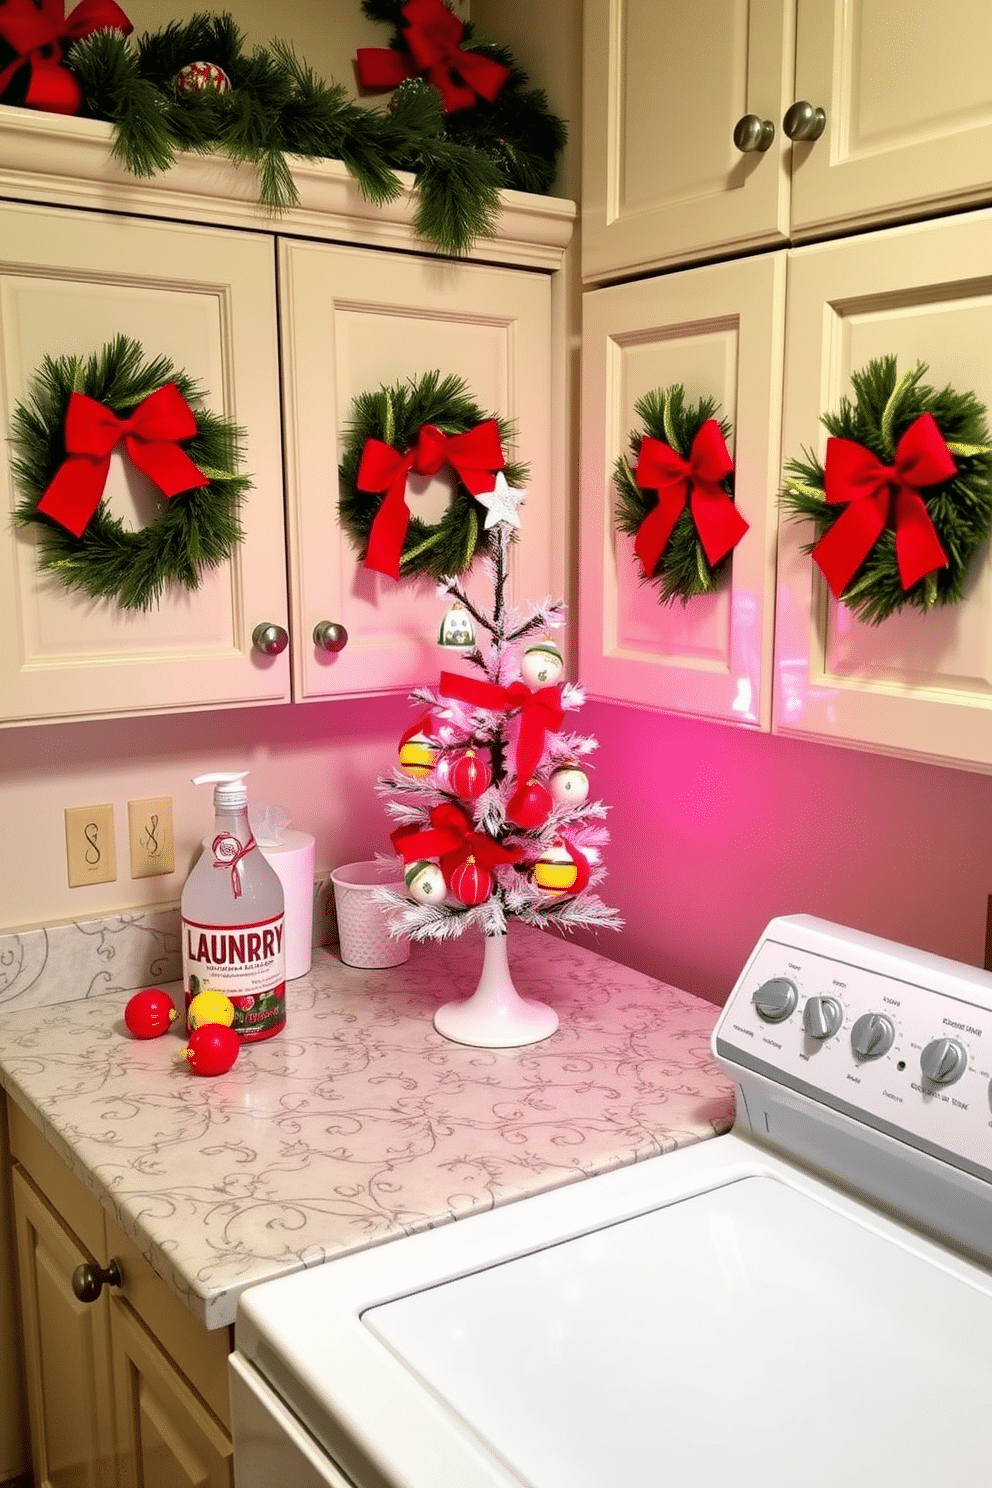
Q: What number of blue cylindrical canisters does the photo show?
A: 0